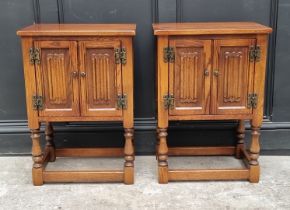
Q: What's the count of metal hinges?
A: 8